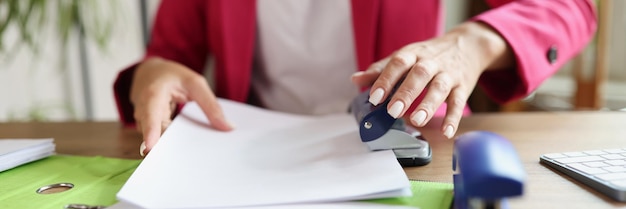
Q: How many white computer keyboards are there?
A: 1